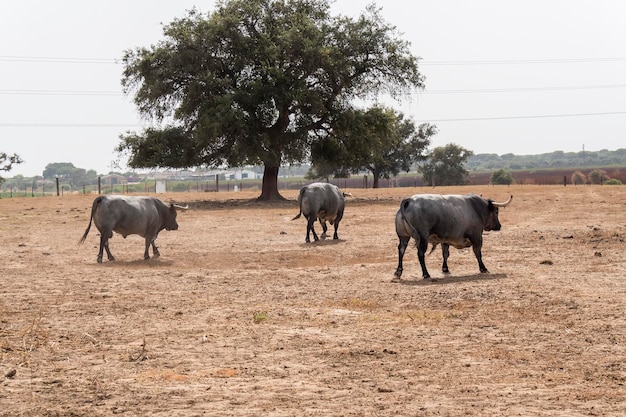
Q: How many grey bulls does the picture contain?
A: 3